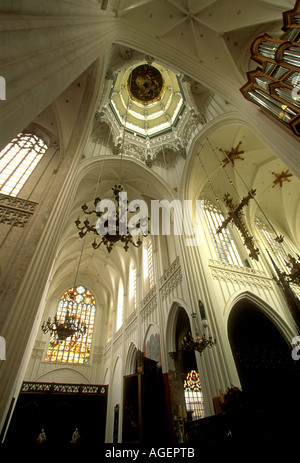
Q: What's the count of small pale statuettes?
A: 2